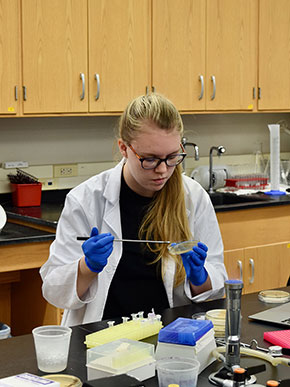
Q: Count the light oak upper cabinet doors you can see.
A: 6